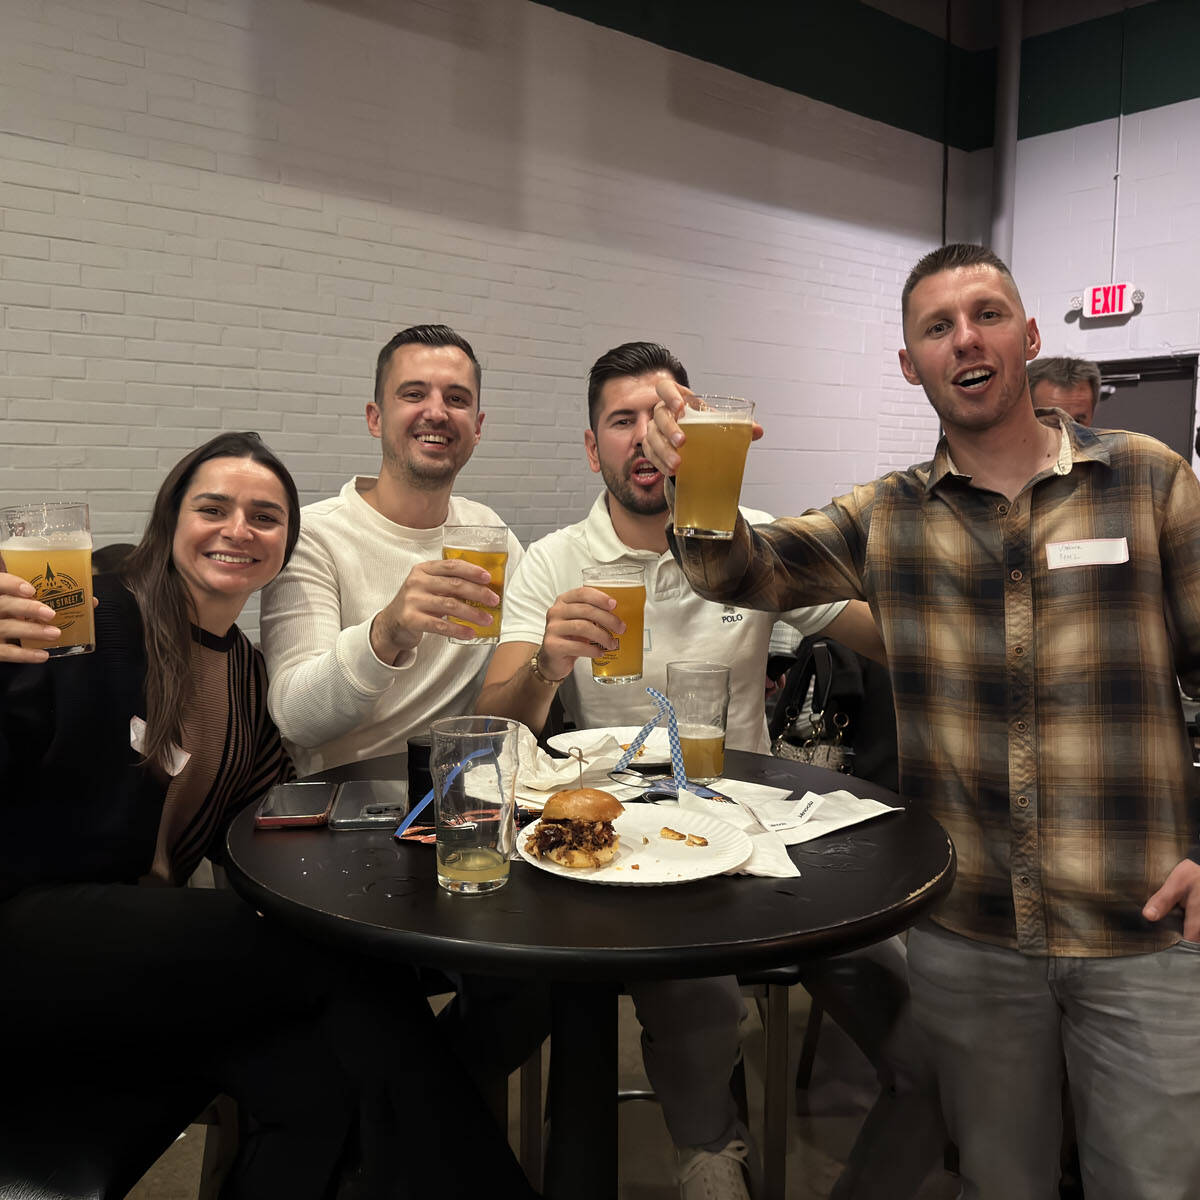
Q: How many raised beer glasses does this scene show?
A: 4